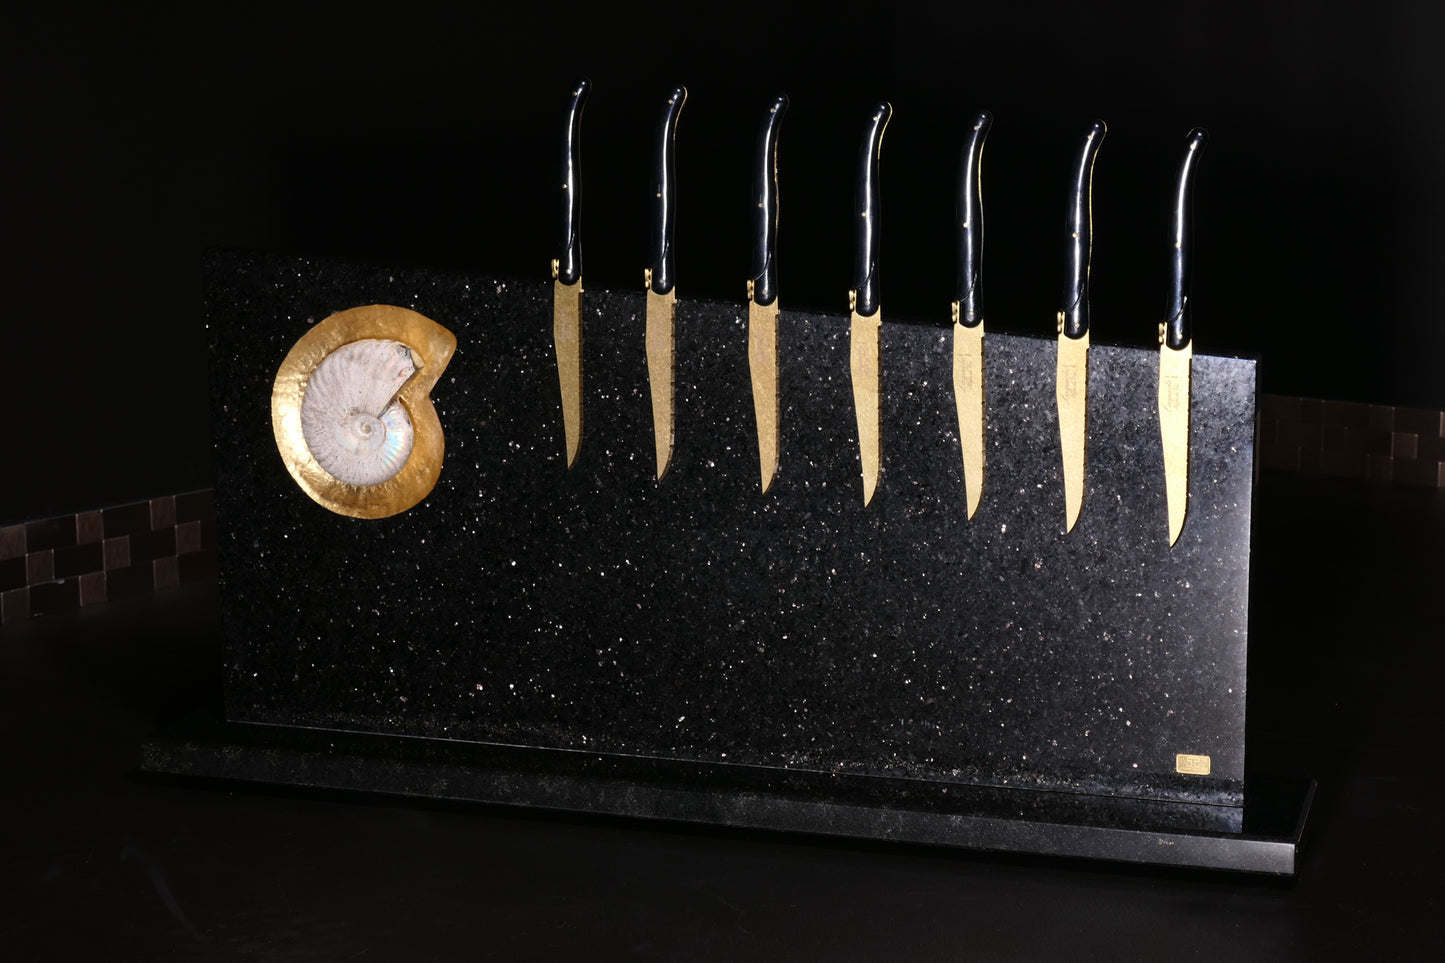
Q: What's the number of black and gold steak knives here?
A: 7